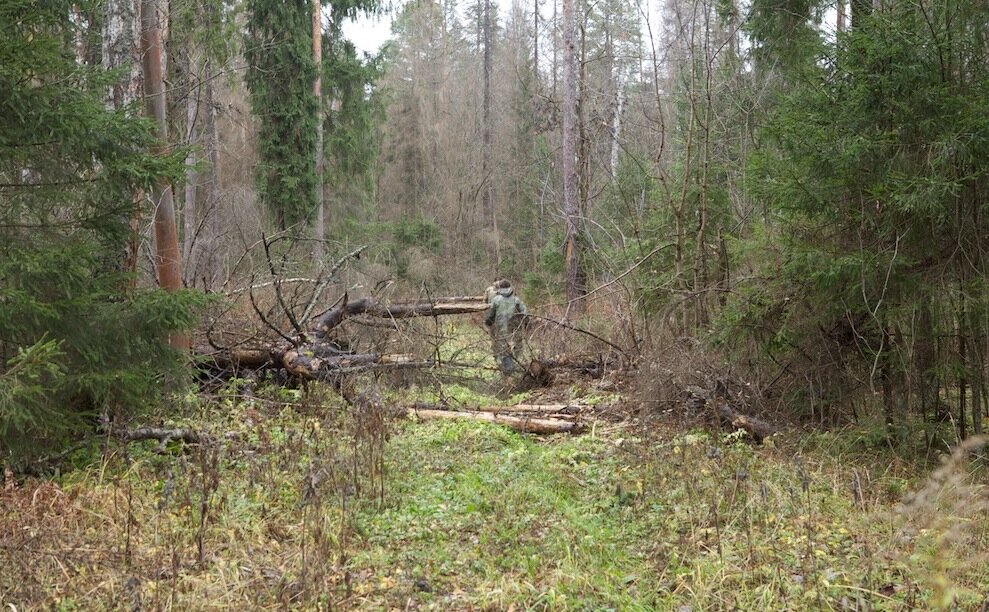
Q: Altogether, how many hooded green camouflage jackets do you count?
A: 1